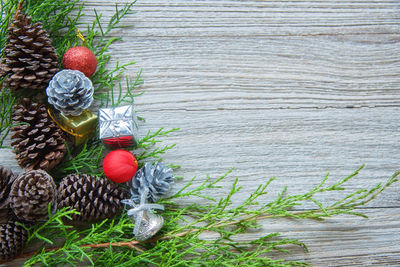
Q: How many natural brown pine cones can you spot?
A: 6